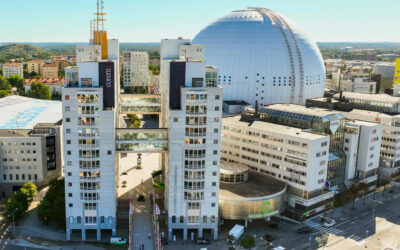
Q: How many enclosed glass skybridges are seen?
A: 2